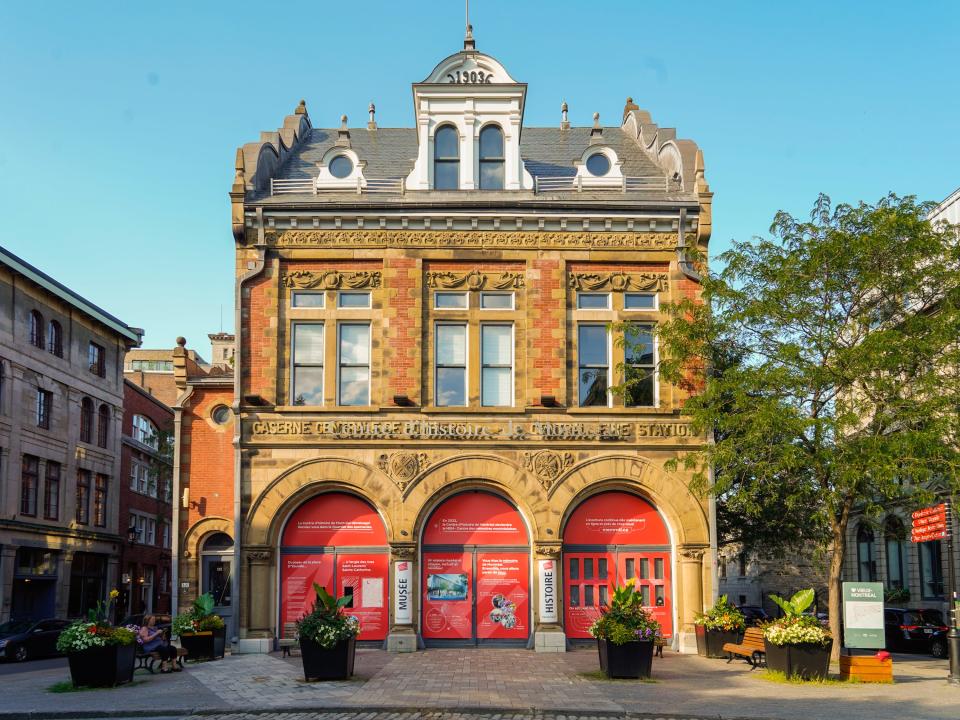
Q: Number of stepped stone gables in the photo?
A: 2